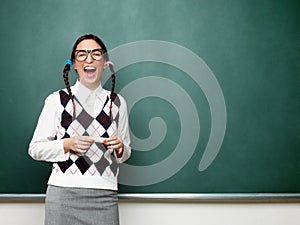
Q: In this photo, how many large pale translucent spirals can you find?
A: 1